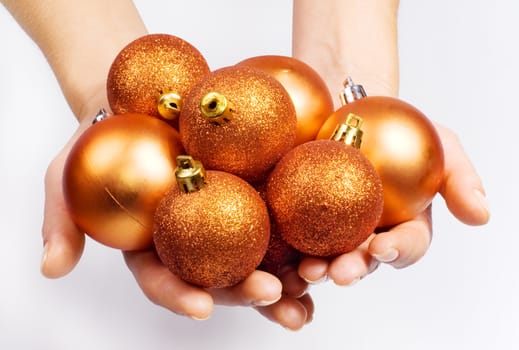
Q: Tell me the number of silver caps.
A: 2